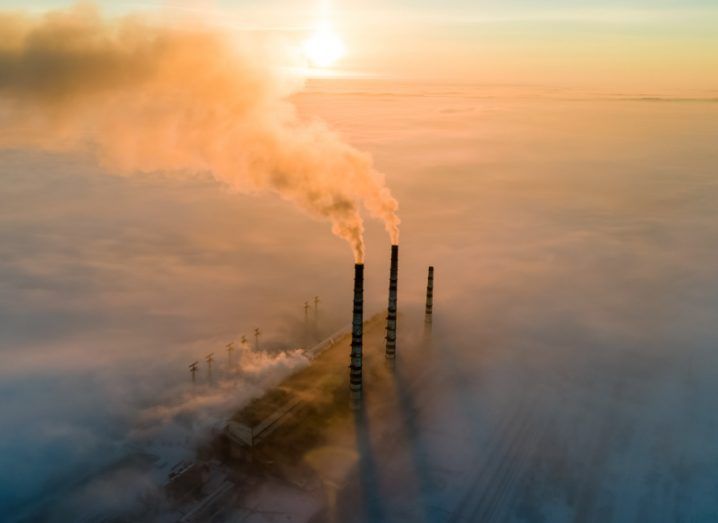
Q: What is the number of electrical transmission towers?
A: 7